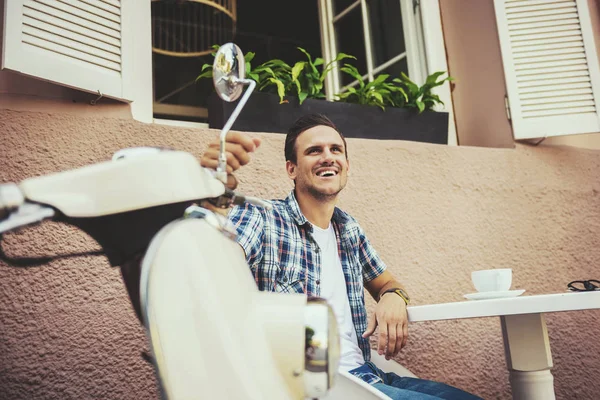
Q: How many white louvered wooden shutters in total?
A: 2